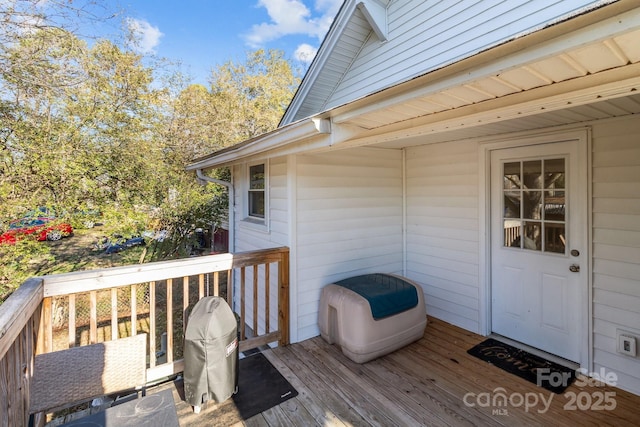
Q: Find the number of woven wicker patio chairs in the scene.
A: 1